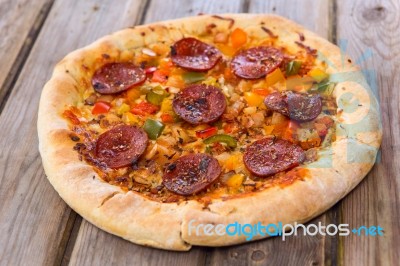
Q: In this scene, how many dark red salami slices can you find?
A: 8